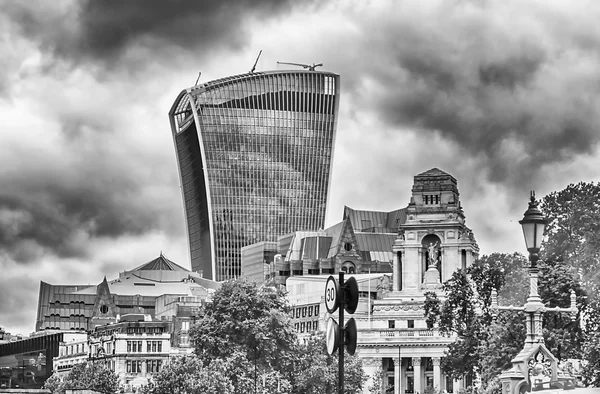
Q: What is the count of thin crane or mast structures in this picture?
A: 3